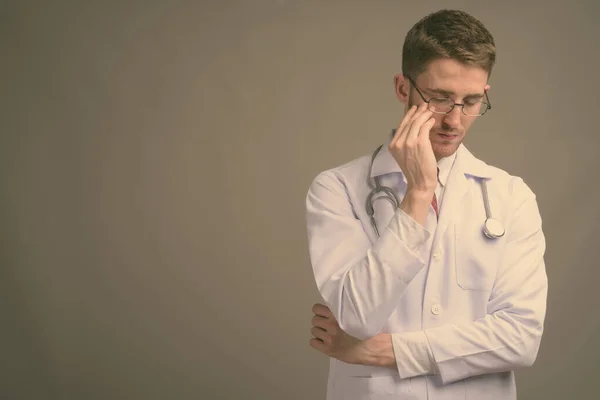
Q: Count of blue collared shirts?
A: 0